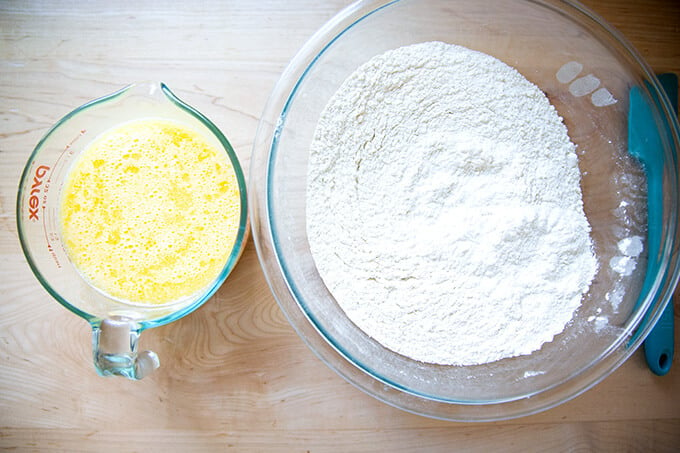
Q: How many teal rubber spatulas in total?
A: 1